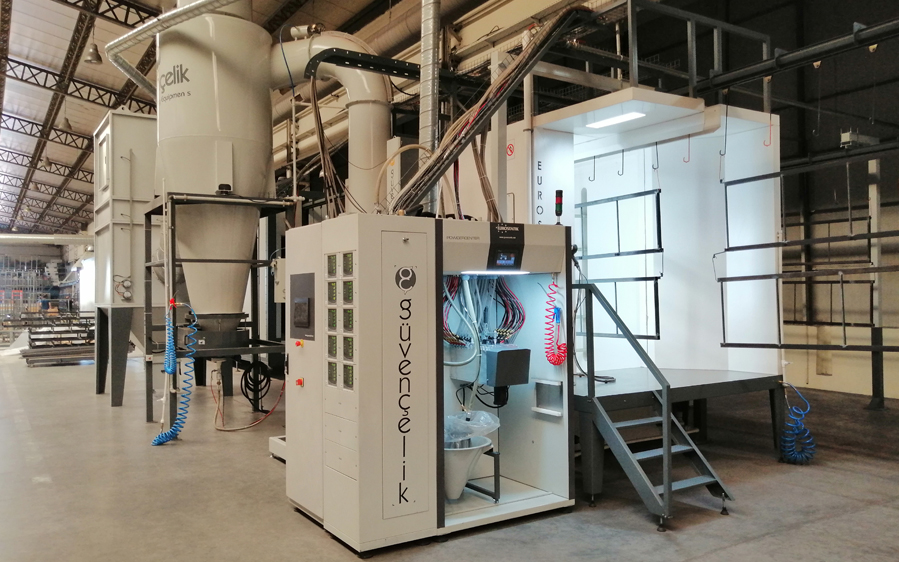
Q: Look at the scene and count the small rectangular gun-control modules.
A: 10